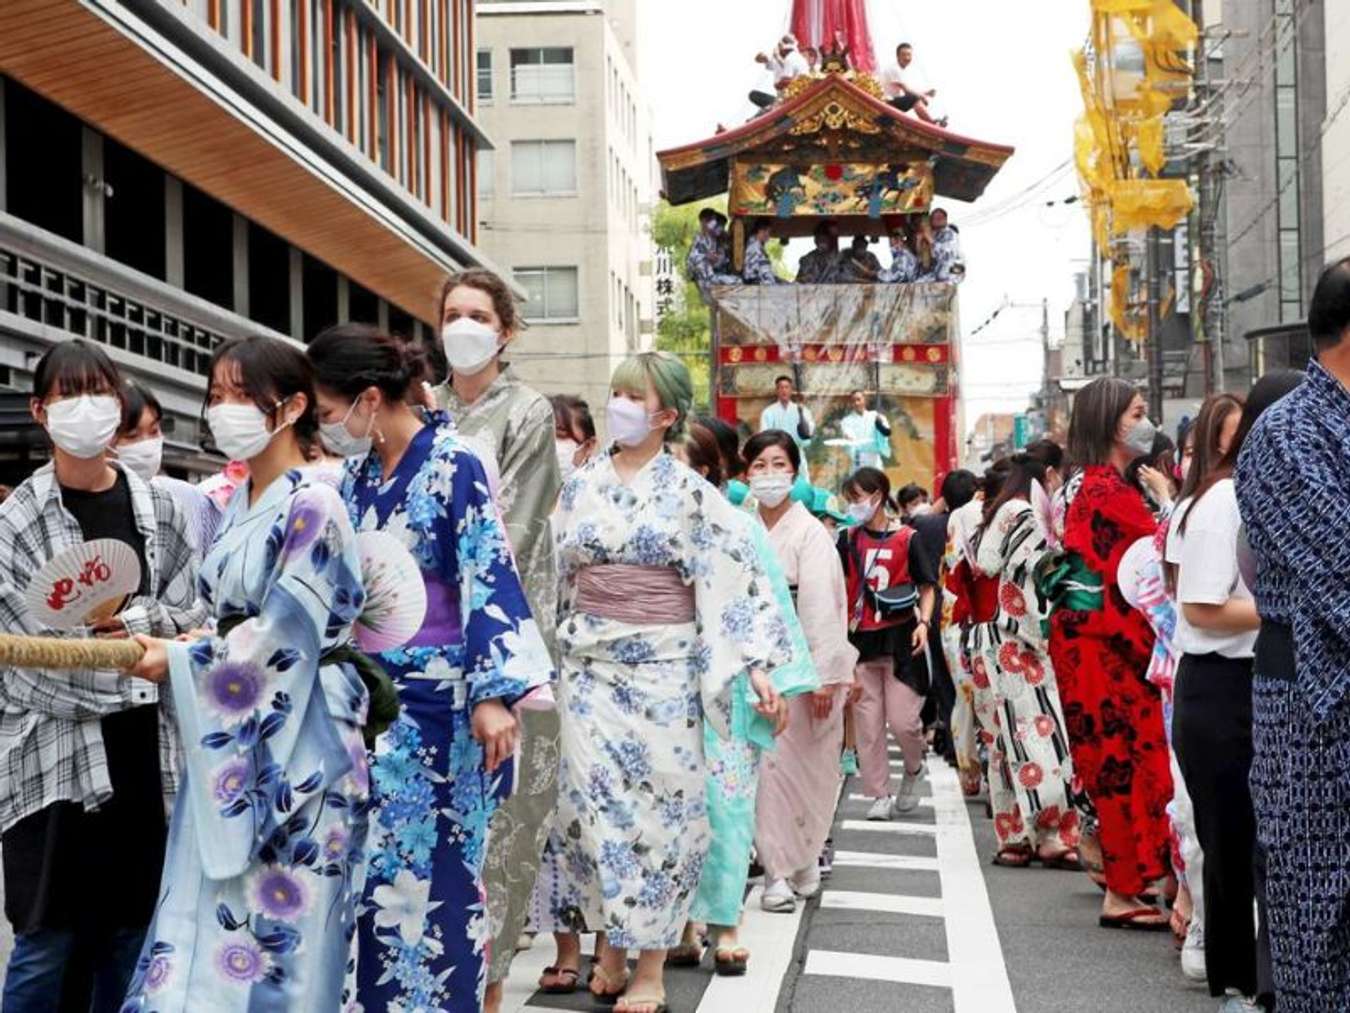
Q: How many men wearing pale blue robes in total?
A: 2